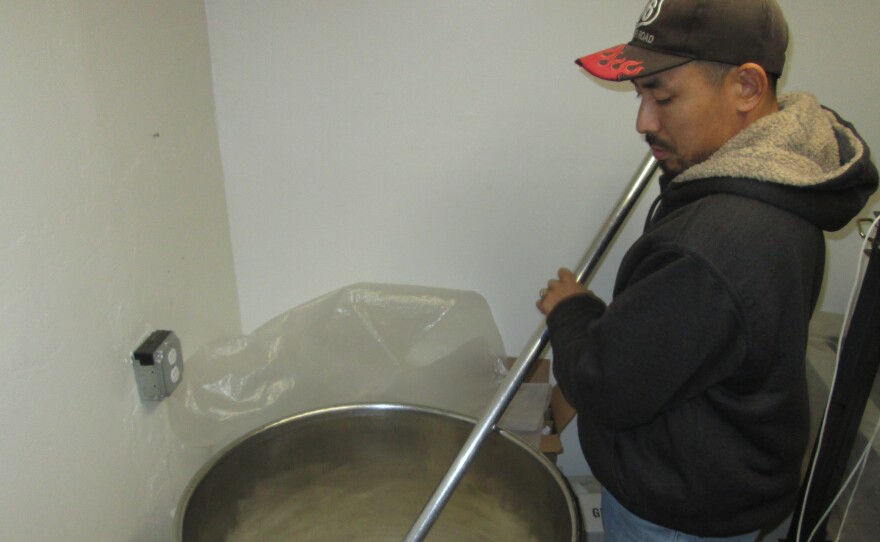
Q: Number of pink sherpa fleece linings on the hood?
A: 0